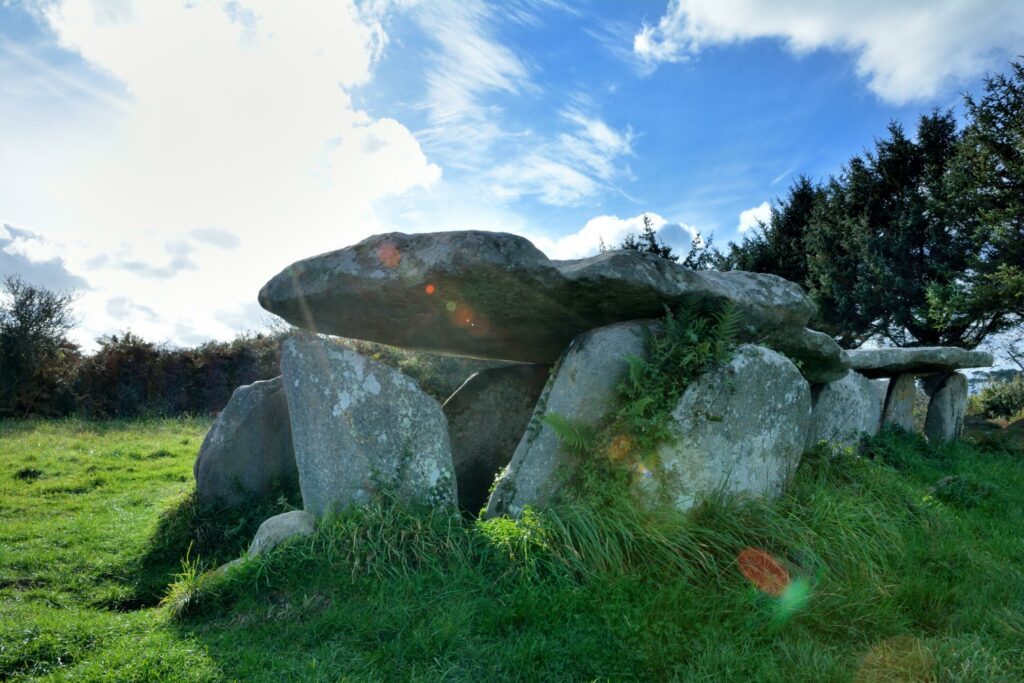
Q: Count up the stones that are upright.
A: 8